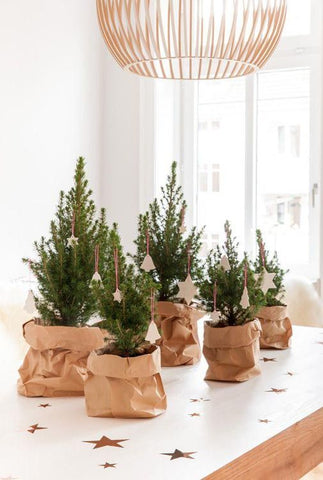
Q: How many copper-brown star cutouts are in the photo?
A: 11